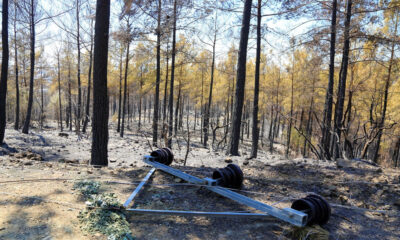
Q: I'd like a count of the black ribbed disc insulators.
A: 3